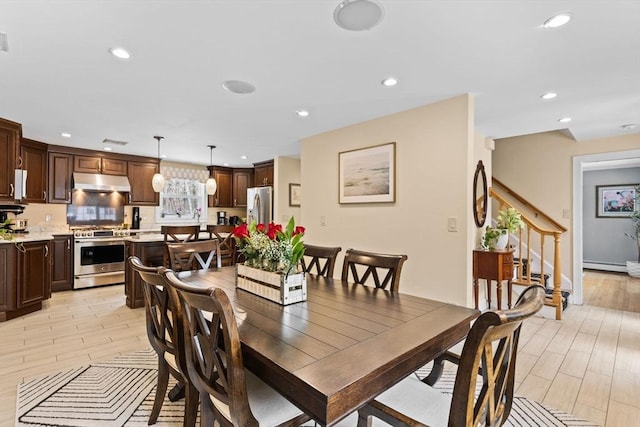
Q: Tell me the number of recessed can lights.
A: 11